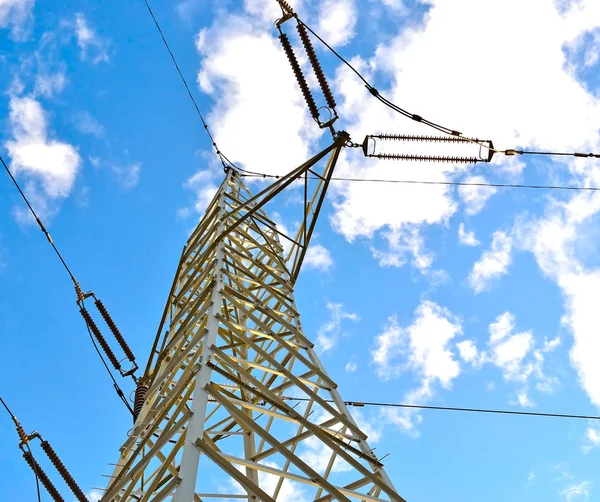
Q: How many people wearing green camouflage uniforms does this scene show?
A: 0